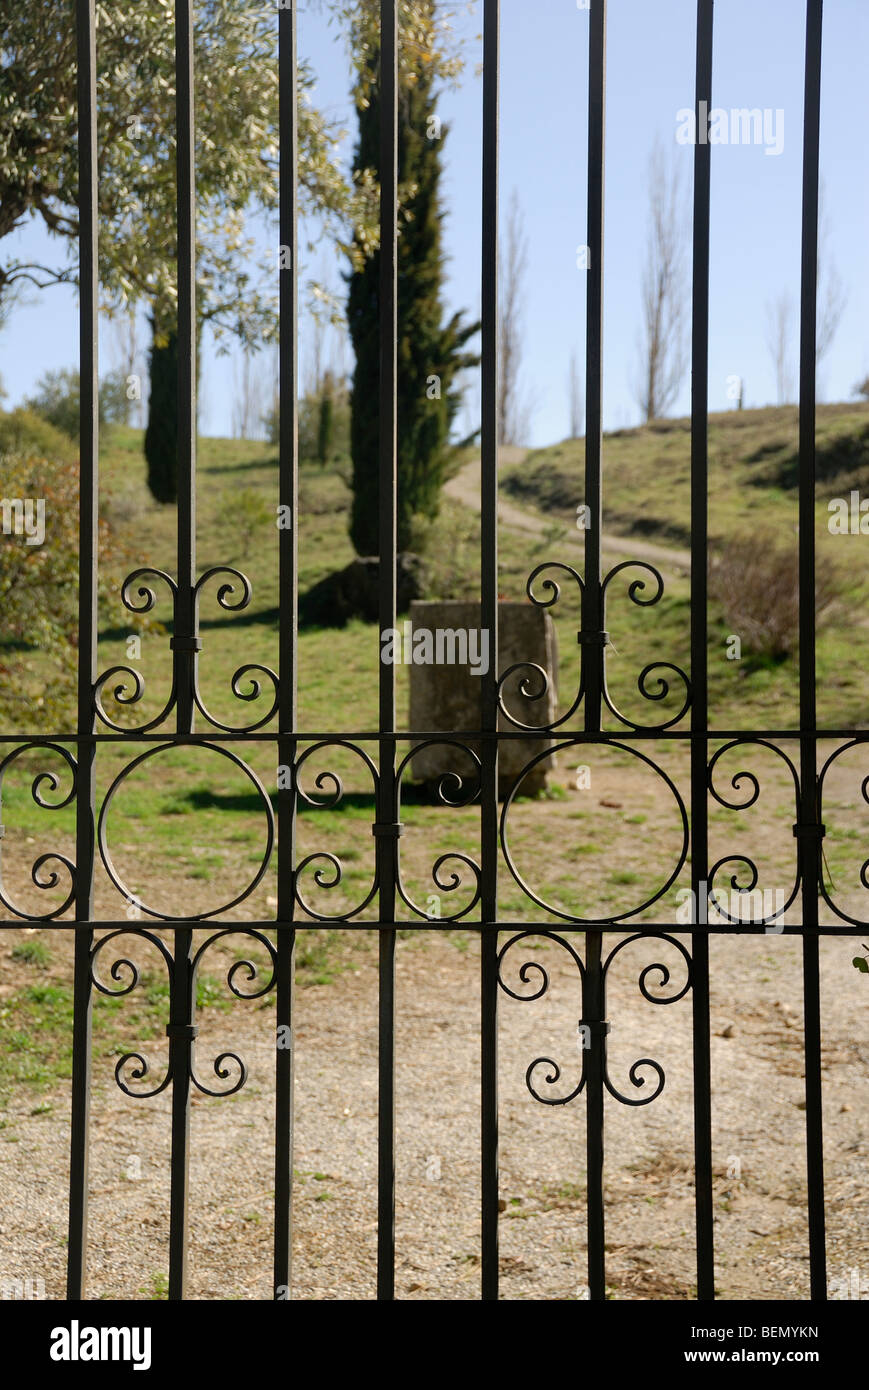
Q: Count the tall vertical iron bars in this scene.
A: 8